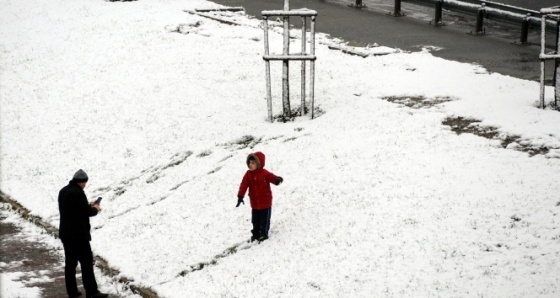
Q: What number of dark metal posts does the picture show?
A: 5